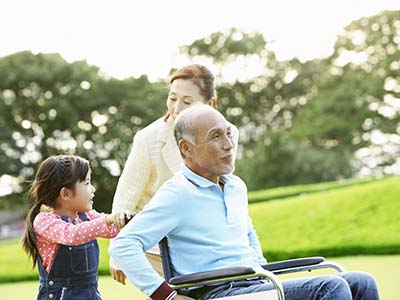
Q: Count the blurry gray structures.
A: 1